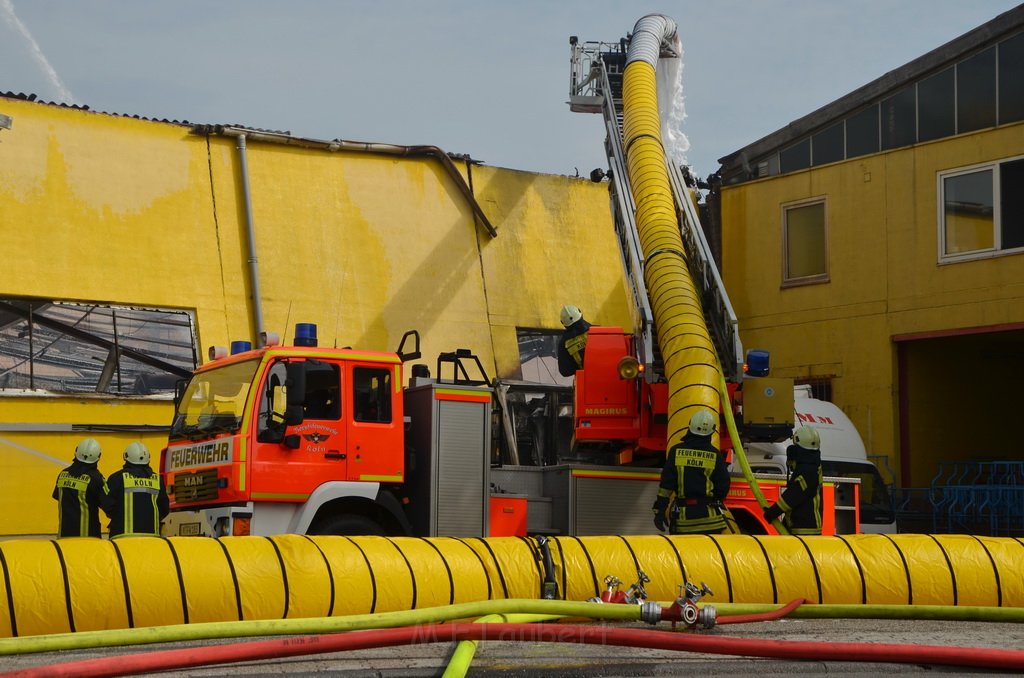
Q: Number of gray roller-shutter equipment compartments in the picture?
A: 2